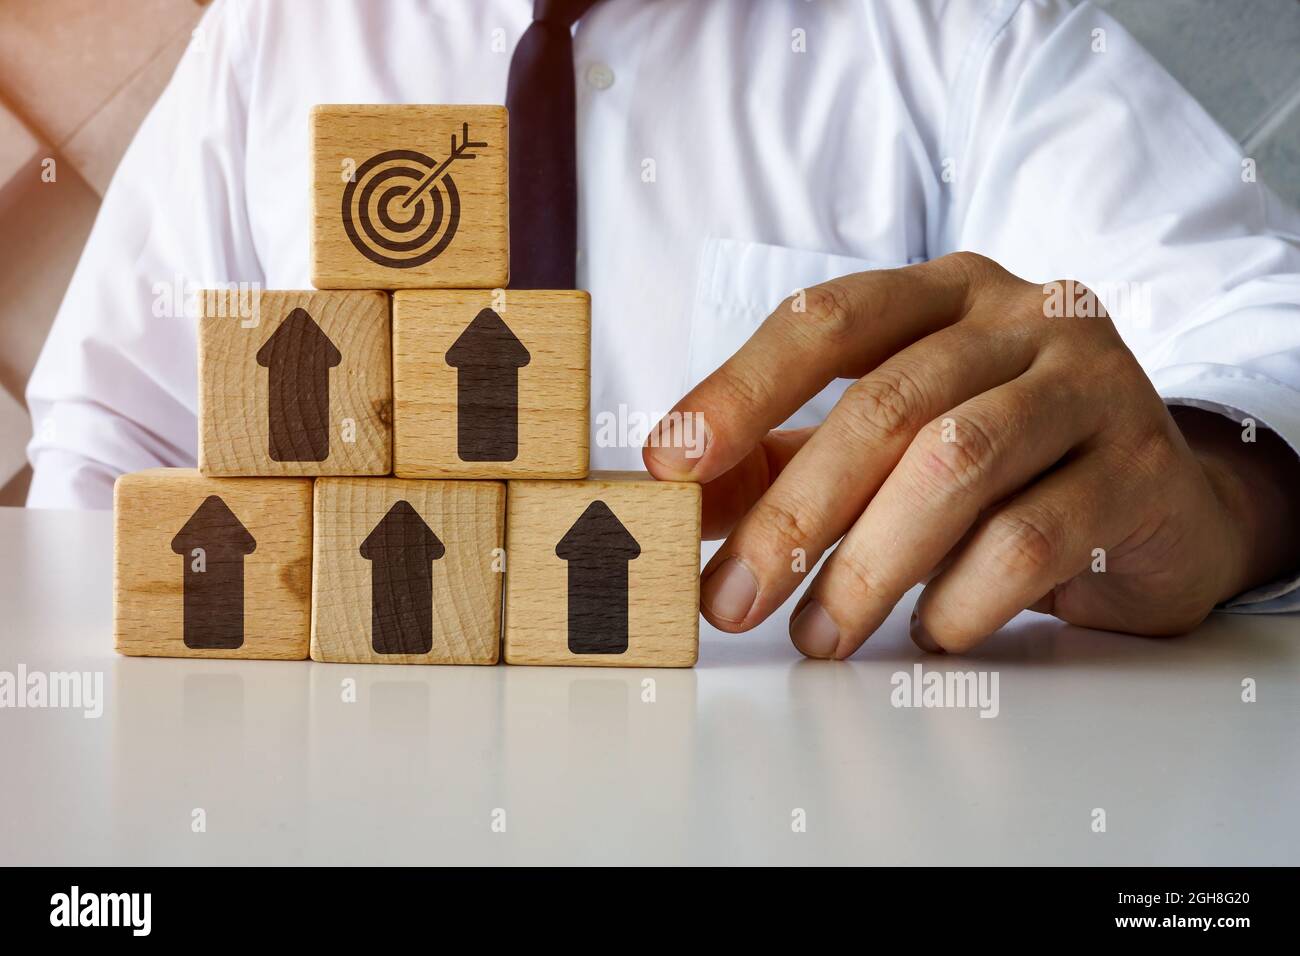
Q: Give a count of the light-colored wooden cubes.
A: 6